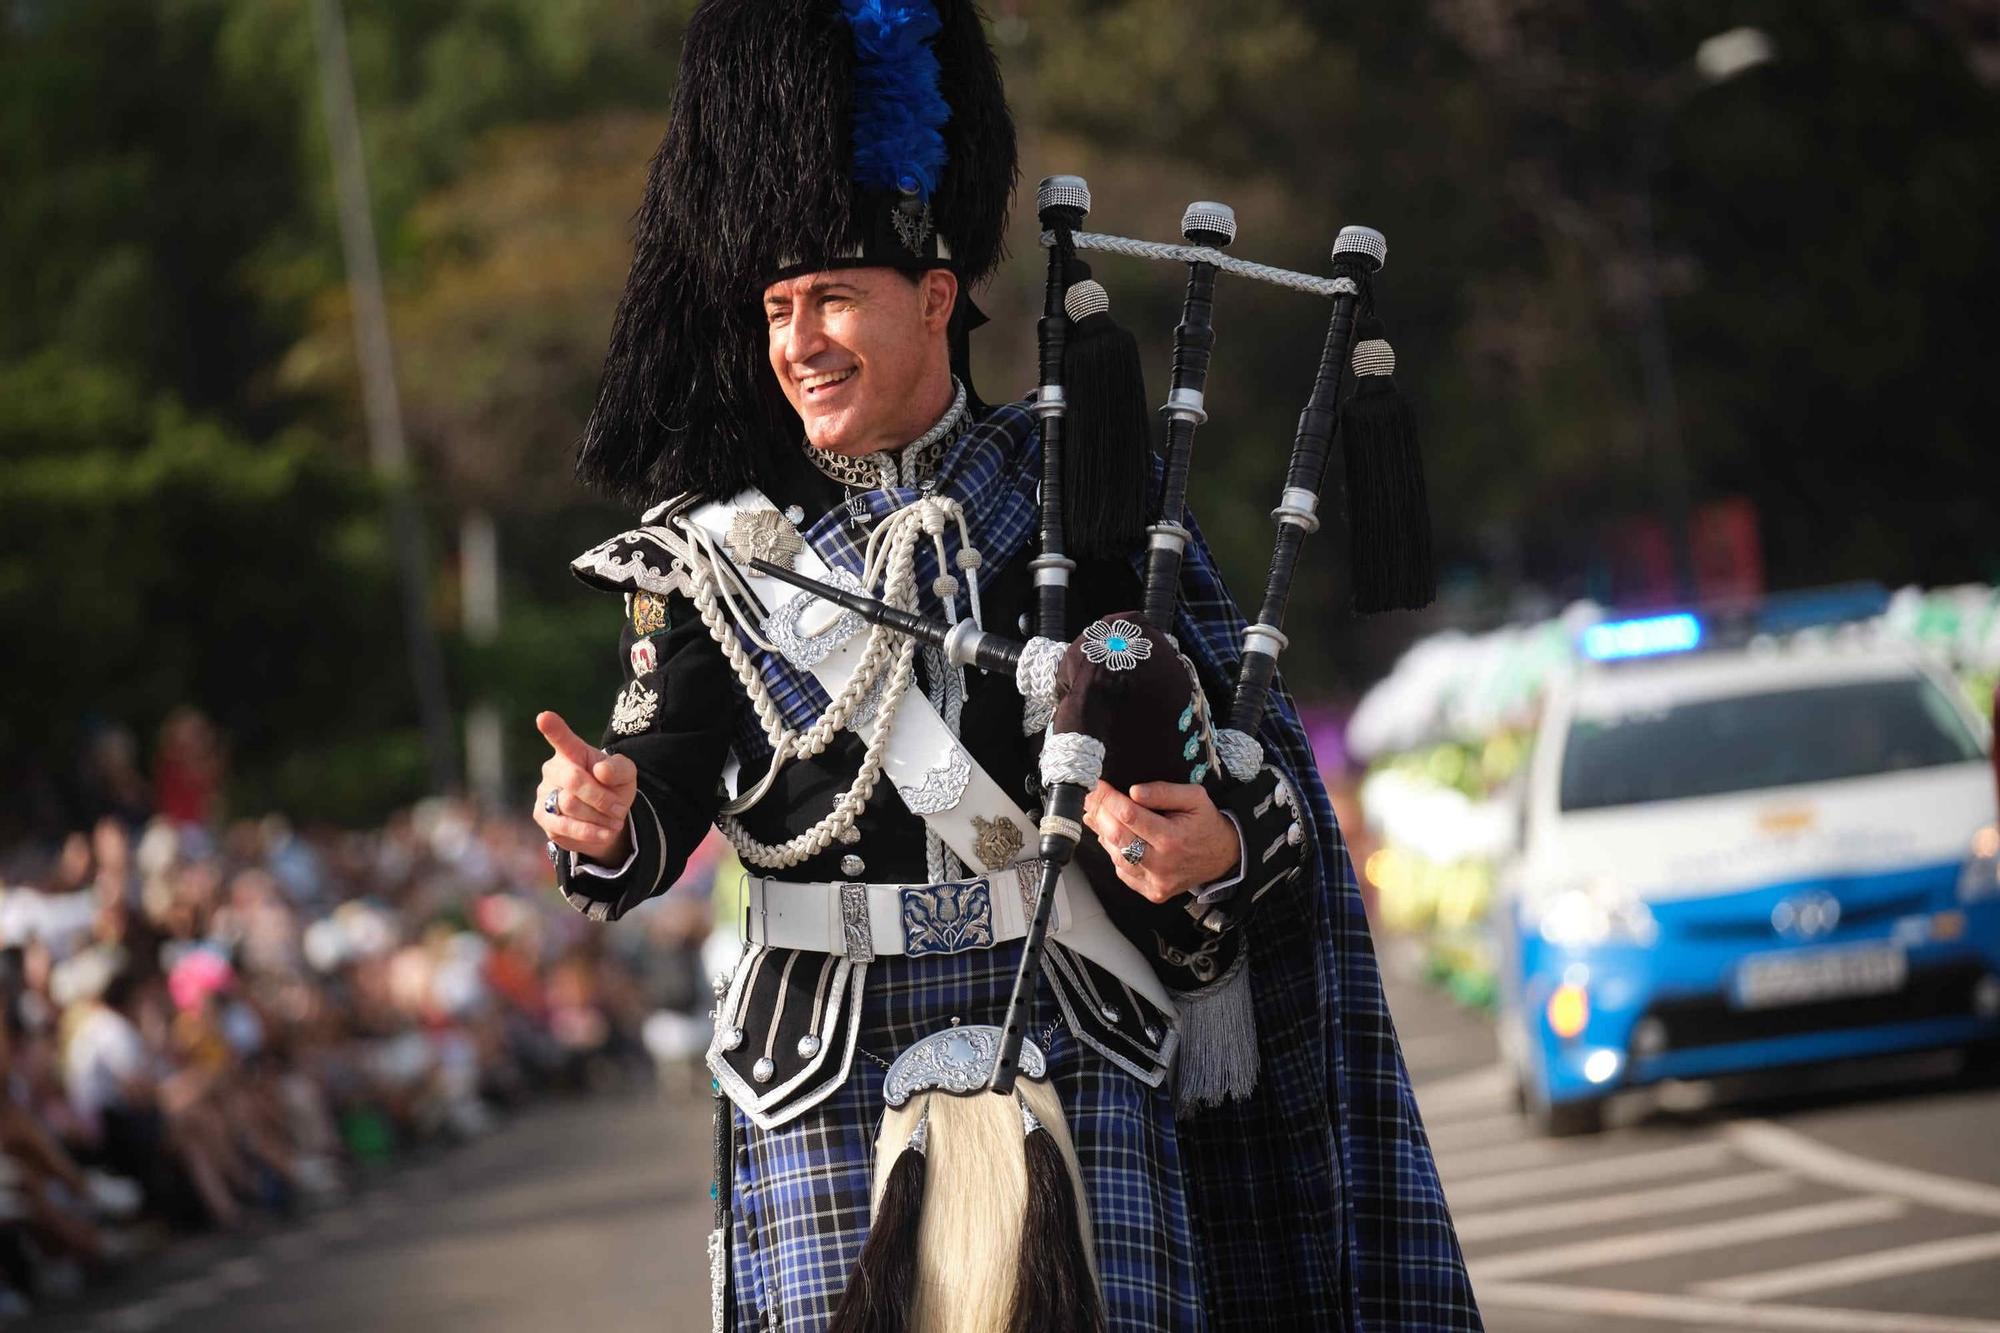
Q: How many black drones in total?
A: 3